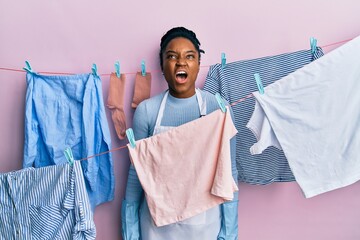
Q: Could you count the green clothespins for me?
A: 10